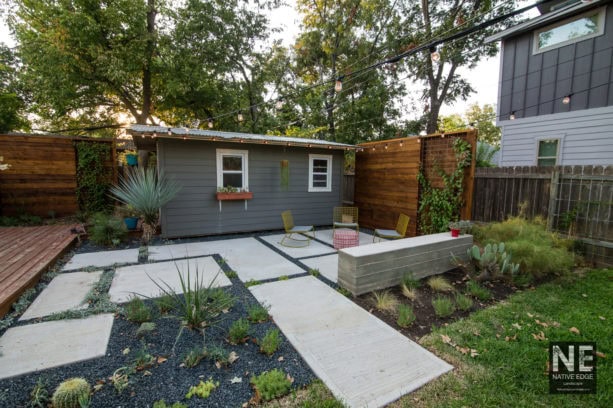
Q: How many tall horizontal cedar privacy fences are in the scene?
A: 2